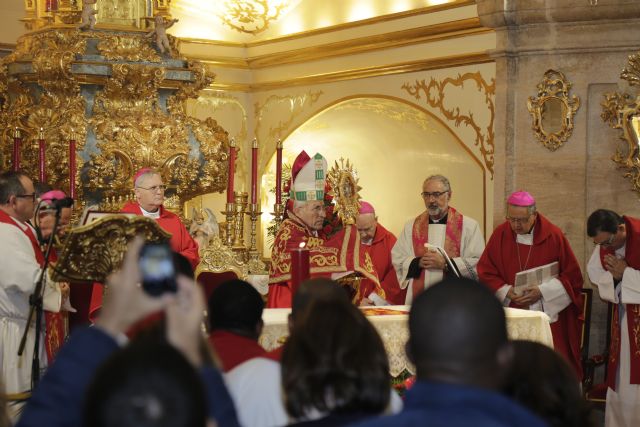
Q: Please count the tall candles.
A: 6